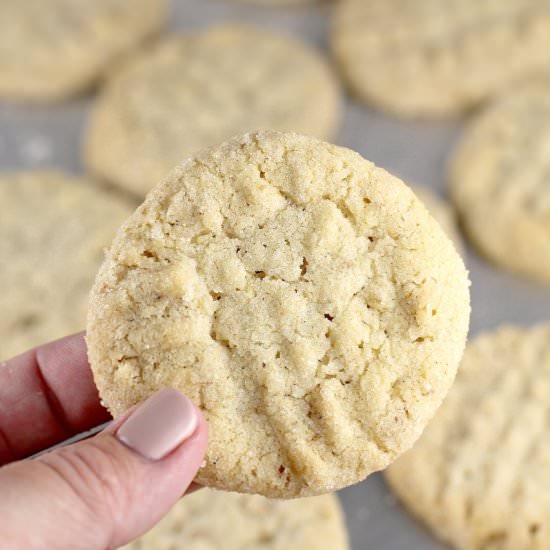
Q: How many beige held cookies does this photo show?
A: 1